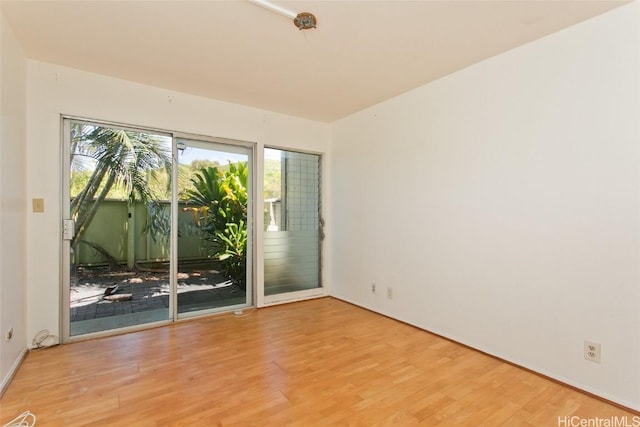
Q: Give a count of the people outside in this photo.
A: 0